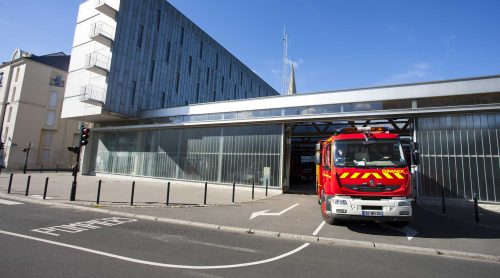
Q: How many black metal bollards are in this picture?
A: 12